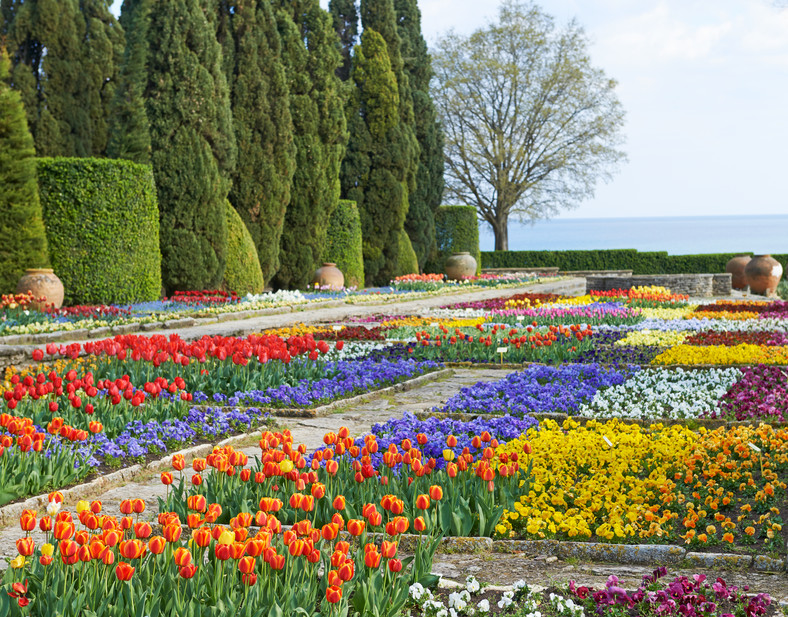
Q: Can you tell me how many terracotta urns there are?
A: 5